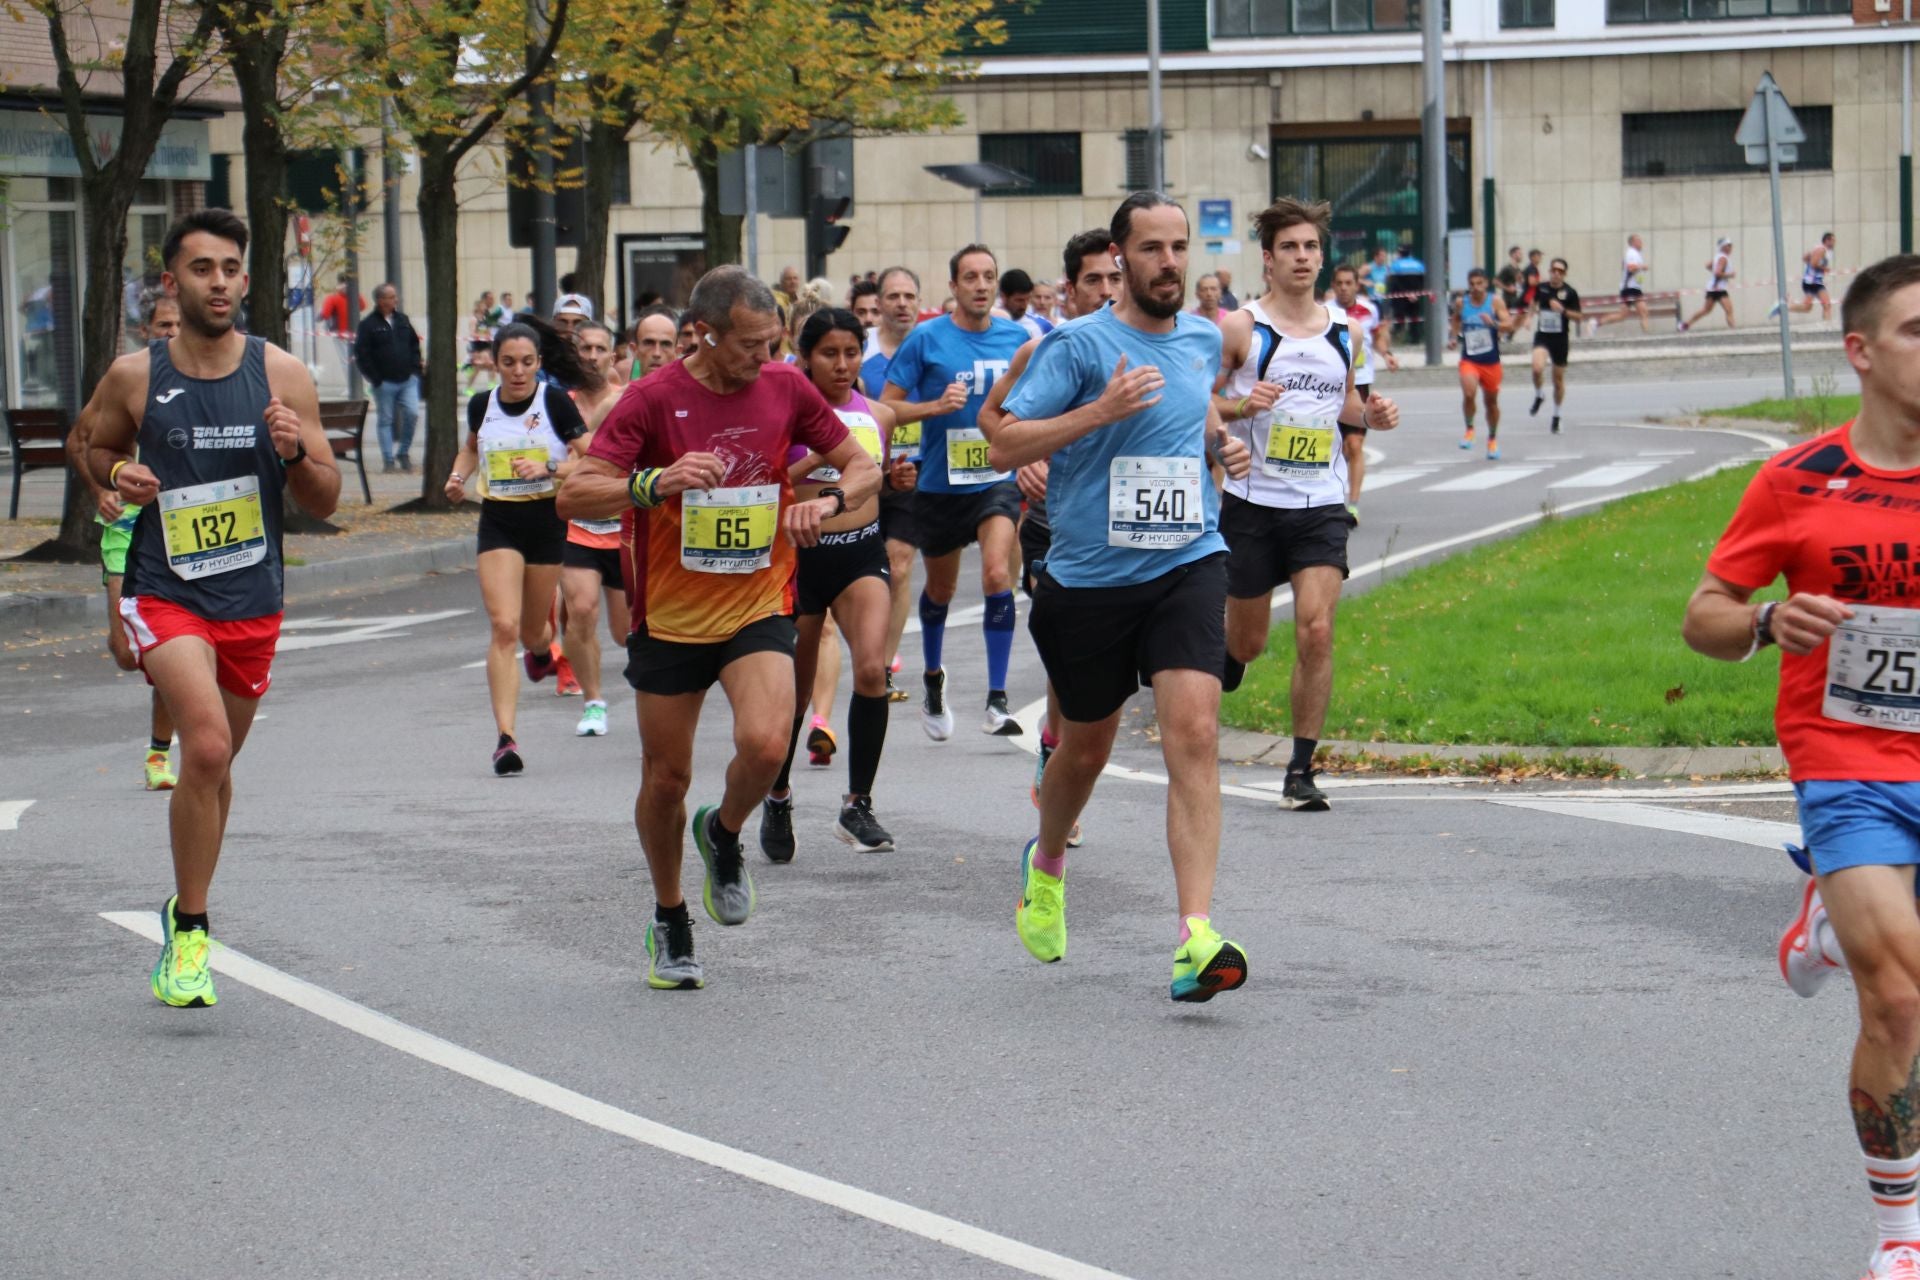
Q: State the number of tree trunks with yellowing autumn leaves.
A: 5